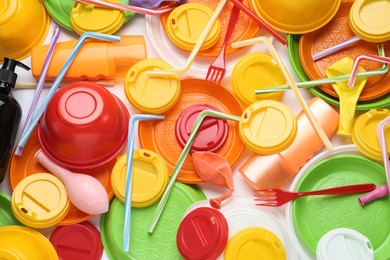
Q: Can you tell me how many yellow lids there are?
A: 10